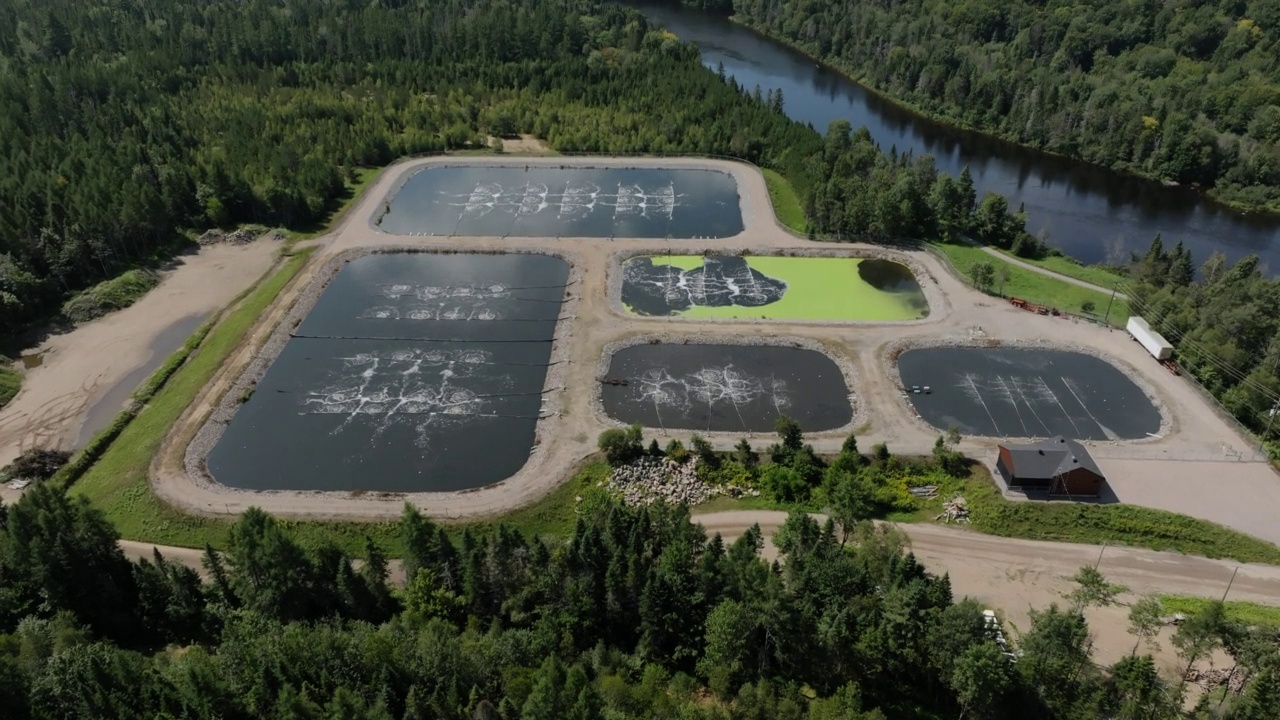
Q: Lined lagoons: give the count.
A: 5